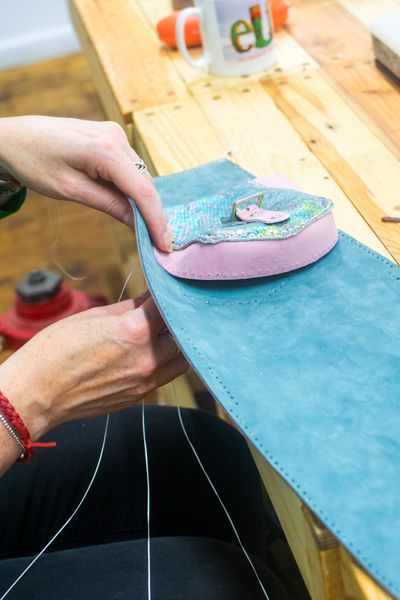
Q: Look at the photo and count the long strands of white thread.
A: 3